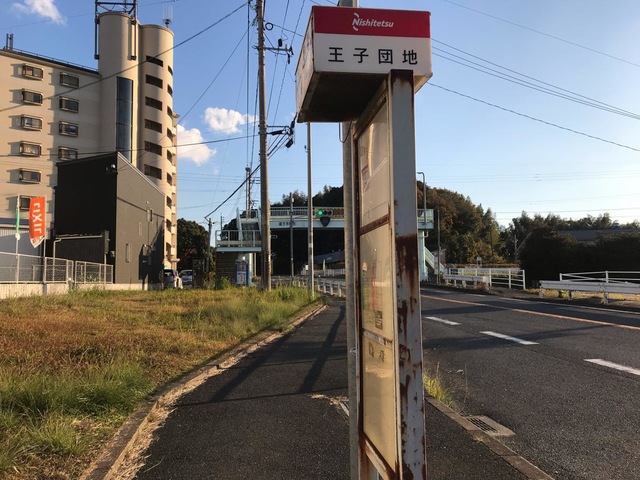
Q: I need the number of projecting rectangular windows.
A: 10